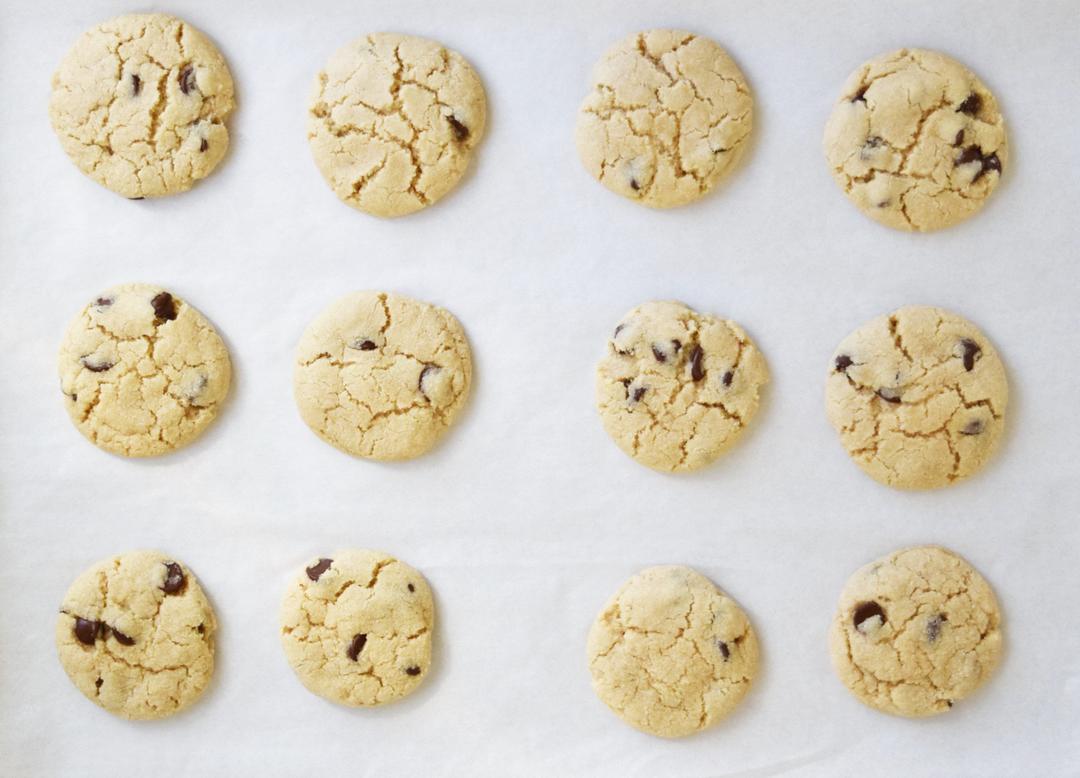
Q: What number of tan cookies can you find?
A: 12